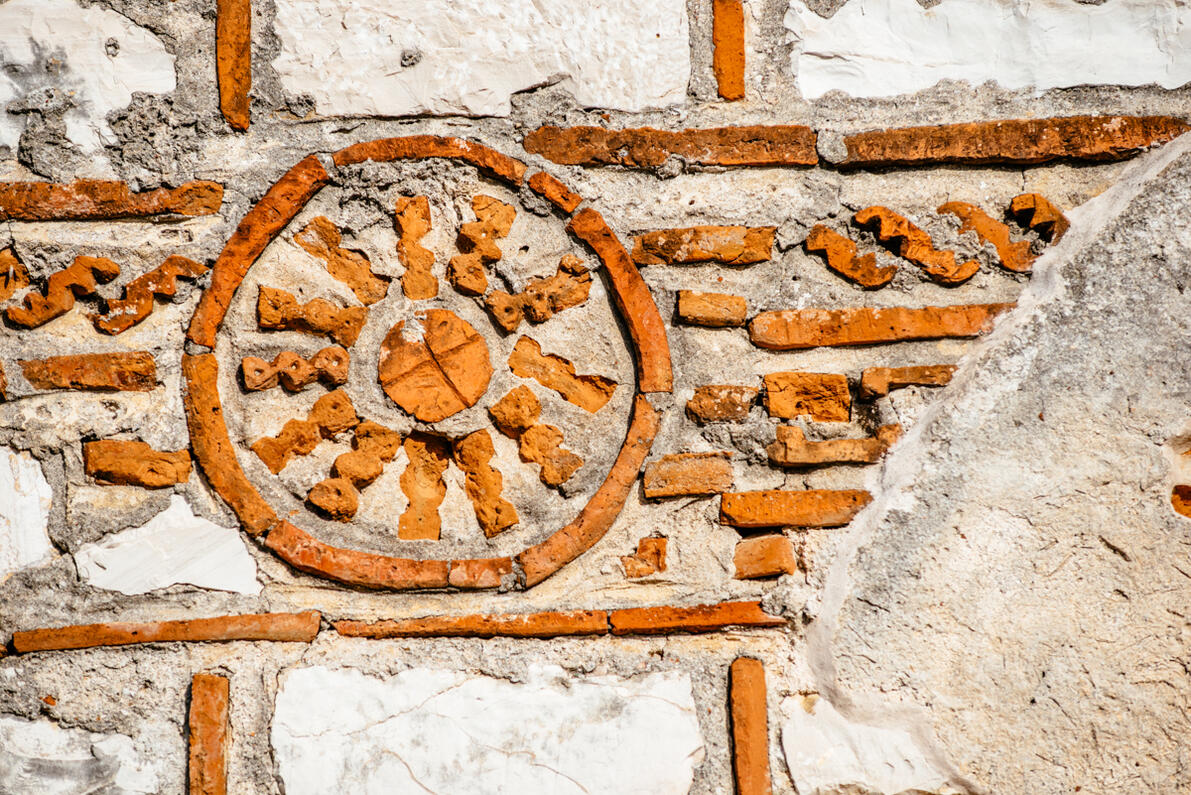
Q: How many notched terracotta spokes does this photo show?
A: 12